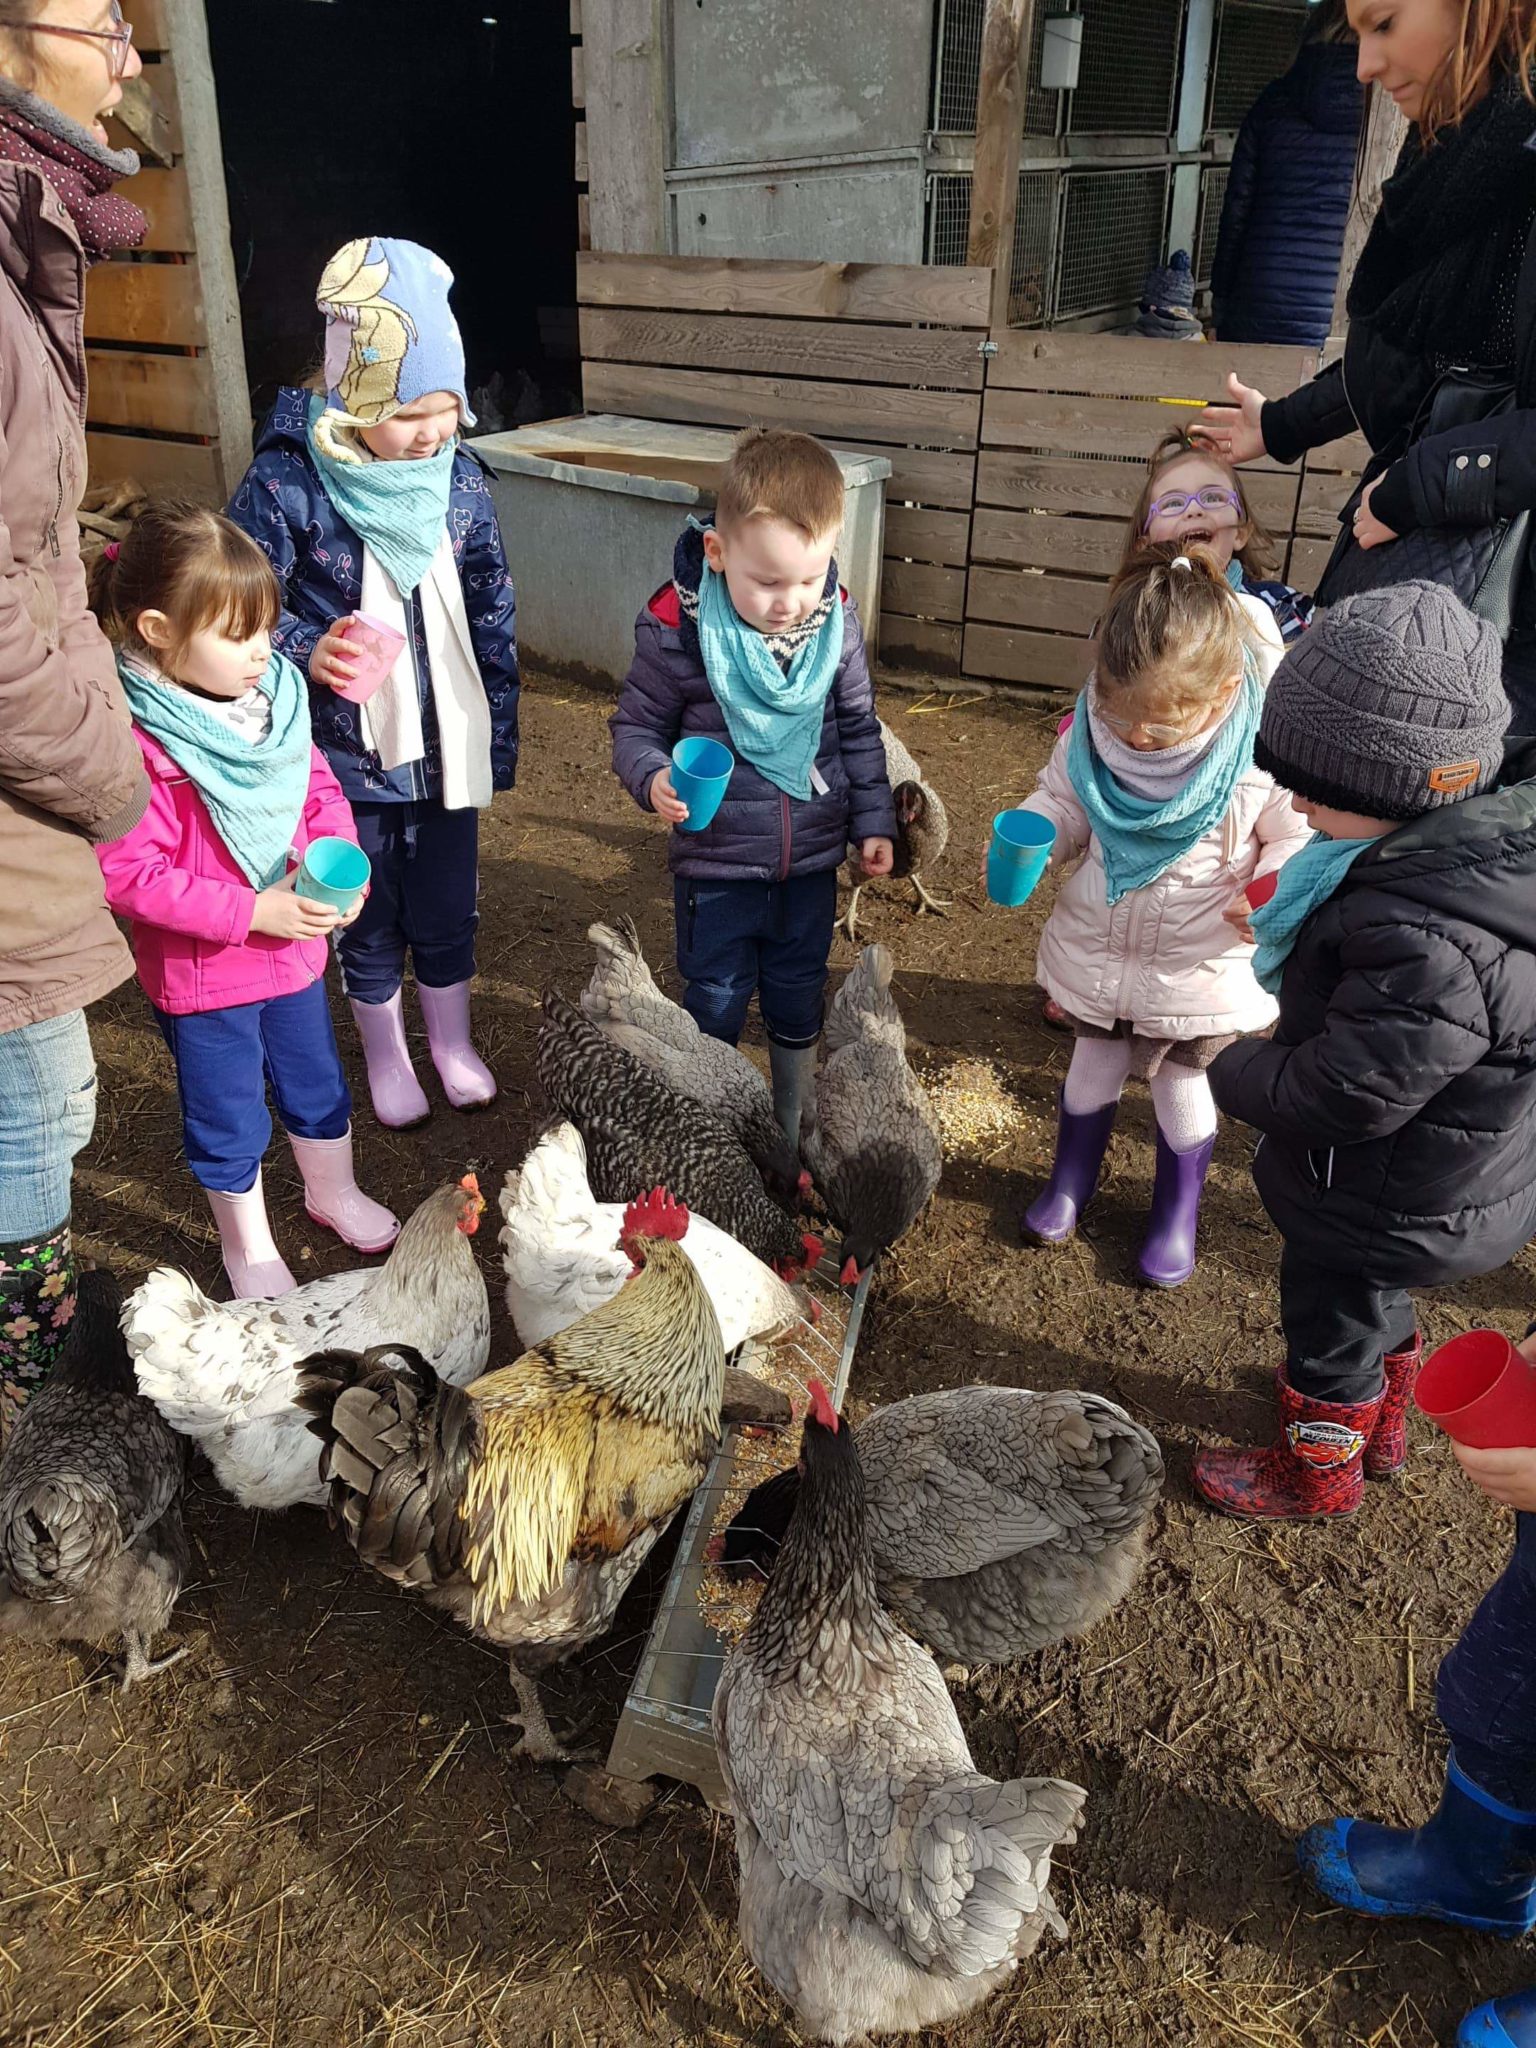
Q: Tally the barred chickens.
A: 1